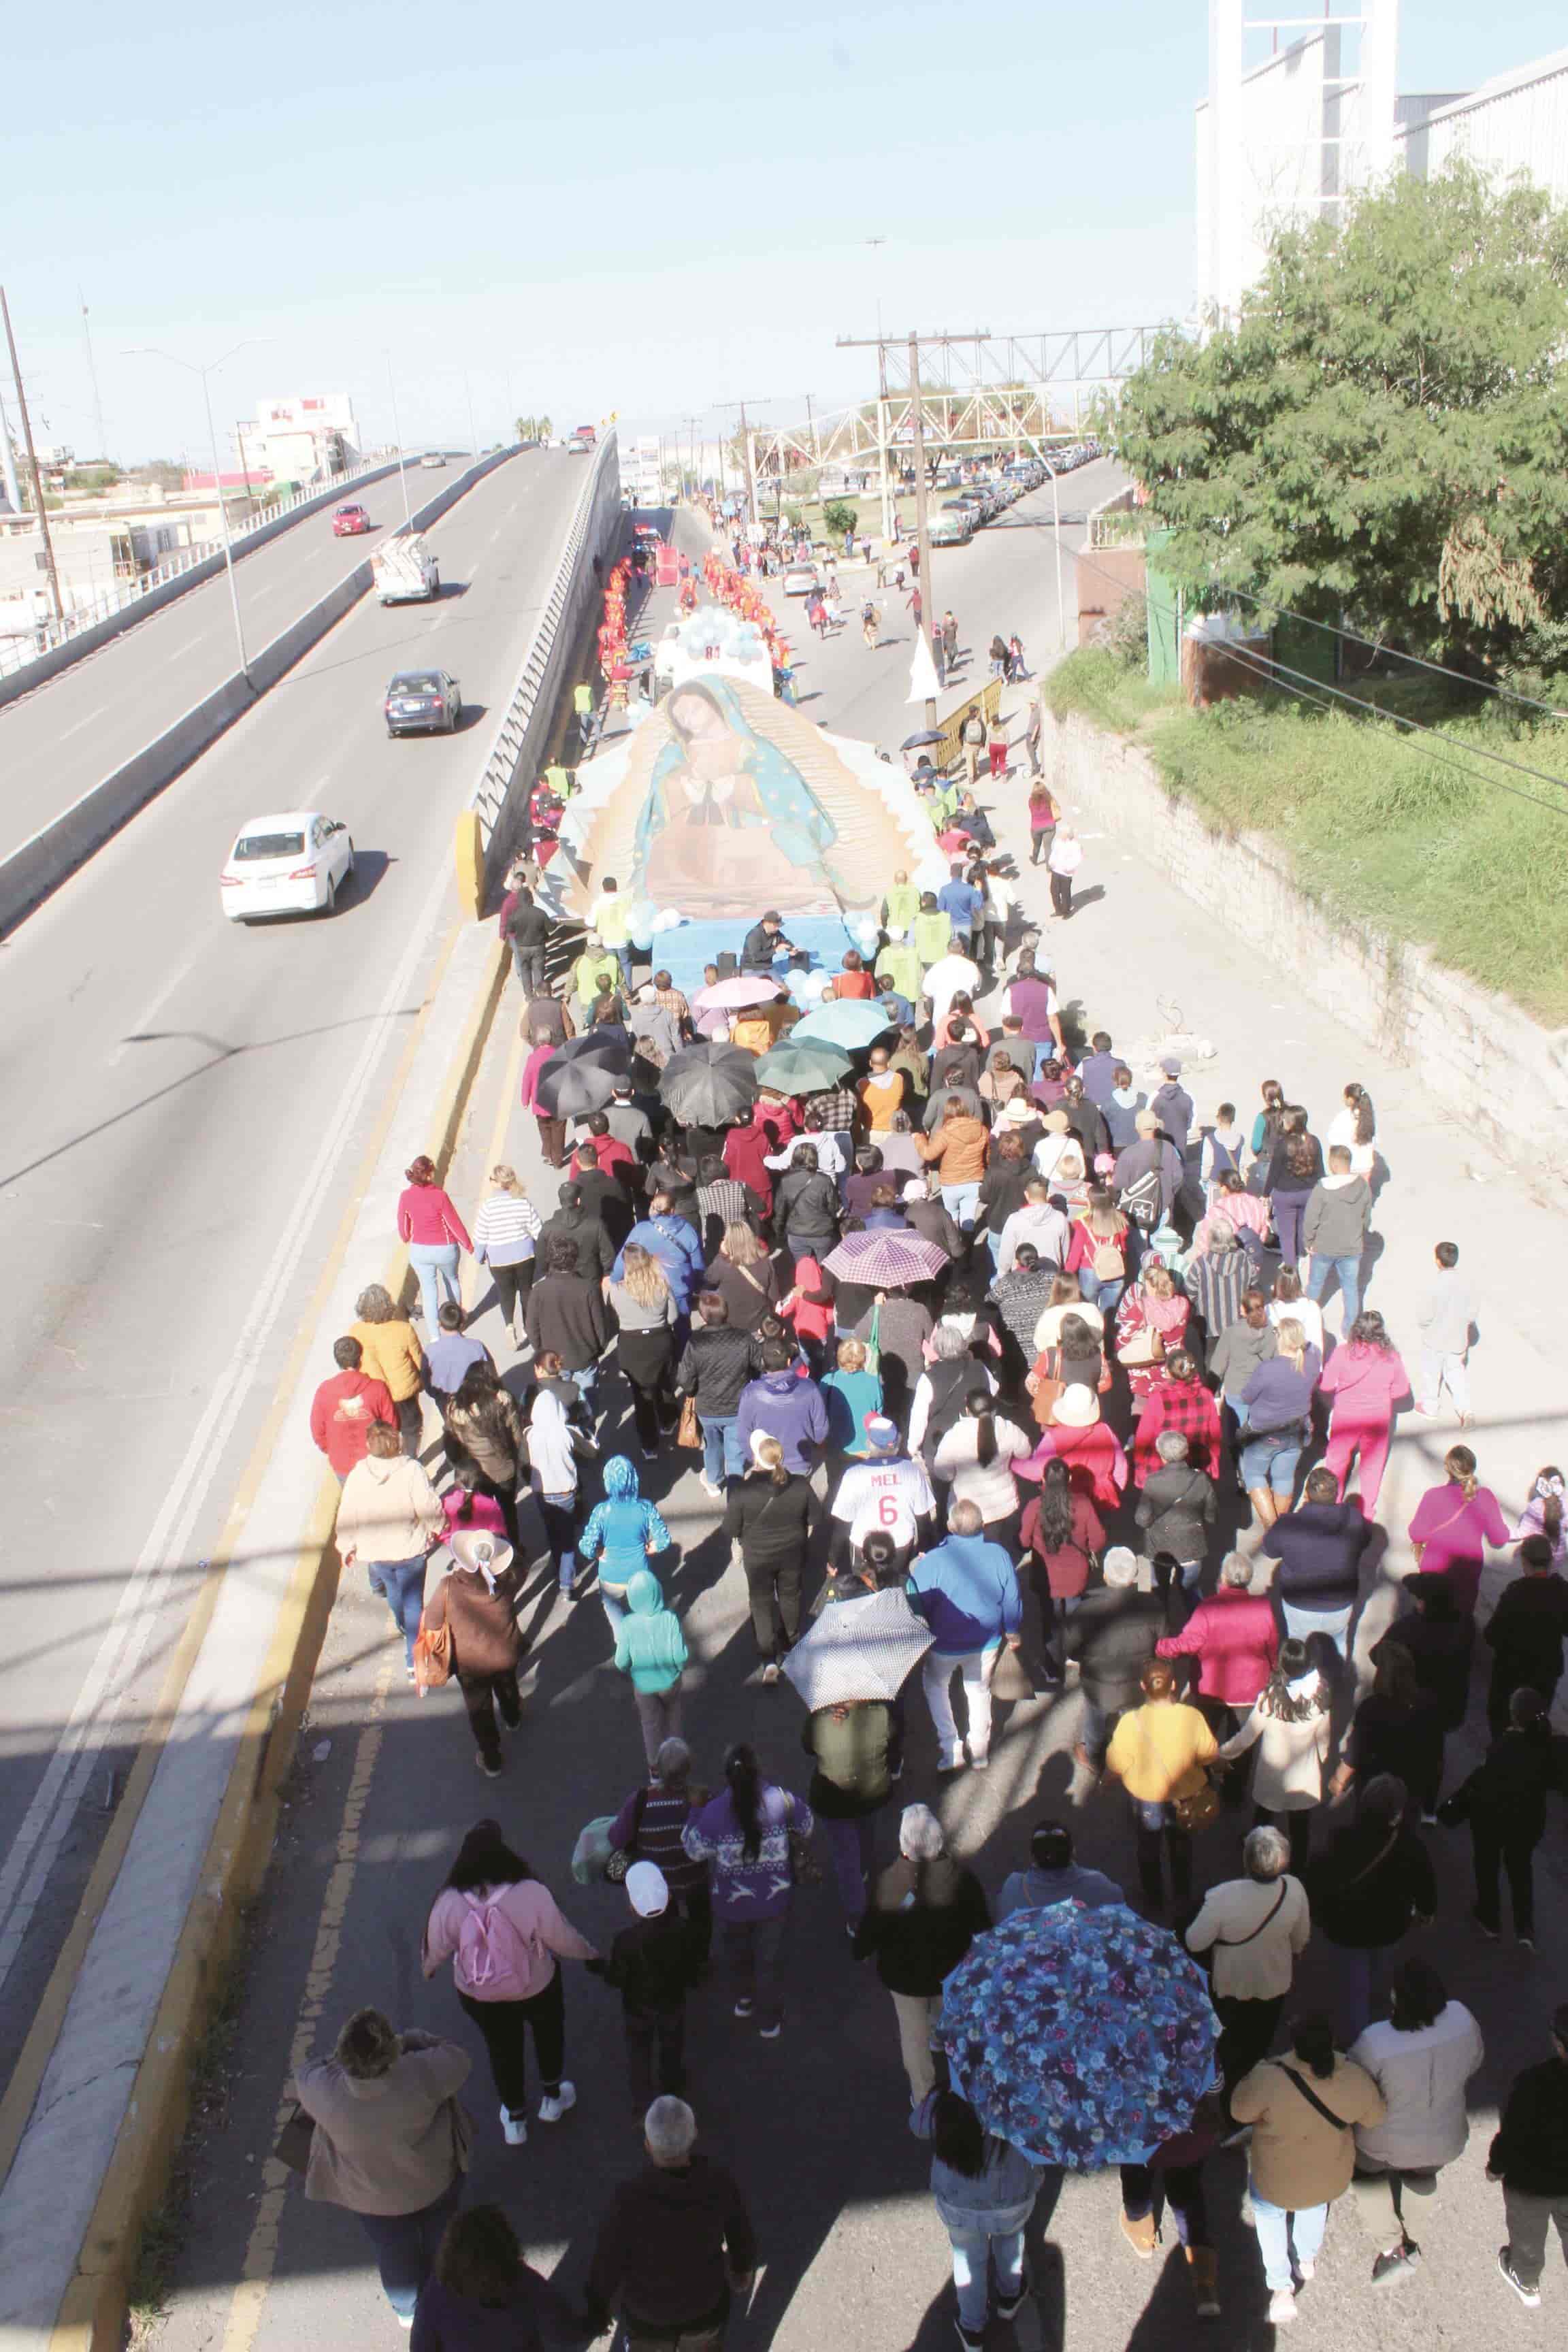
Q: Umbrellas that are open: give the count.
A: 9